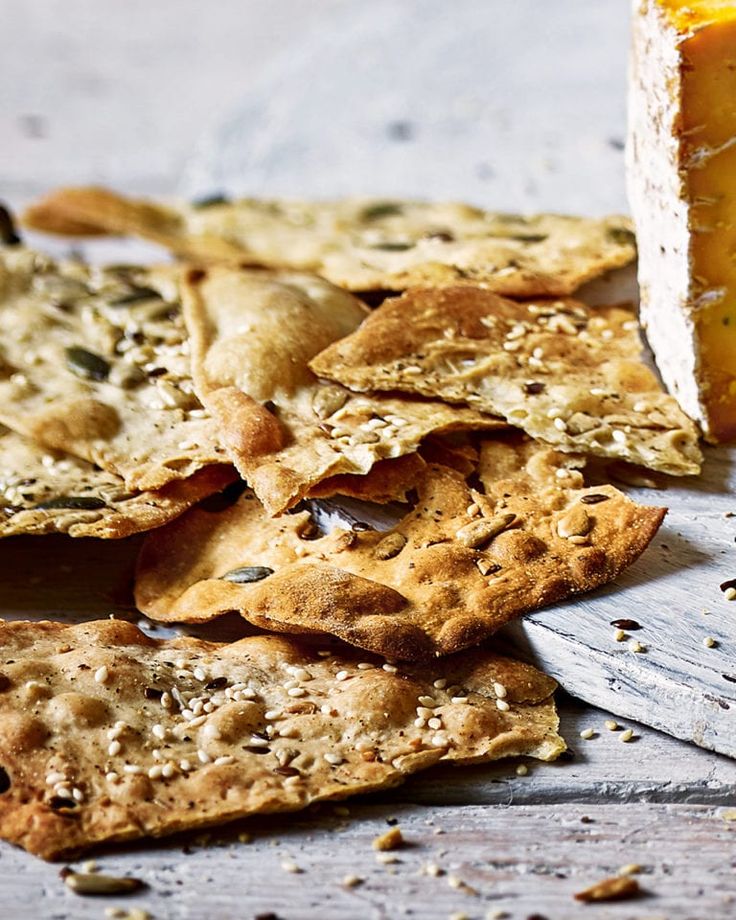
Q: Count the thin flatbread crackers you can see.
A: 7